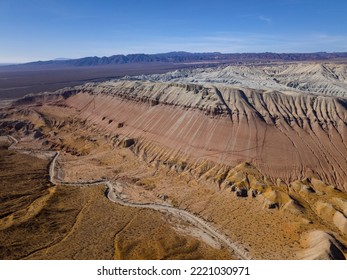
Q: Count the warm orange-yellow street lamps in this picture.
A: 0